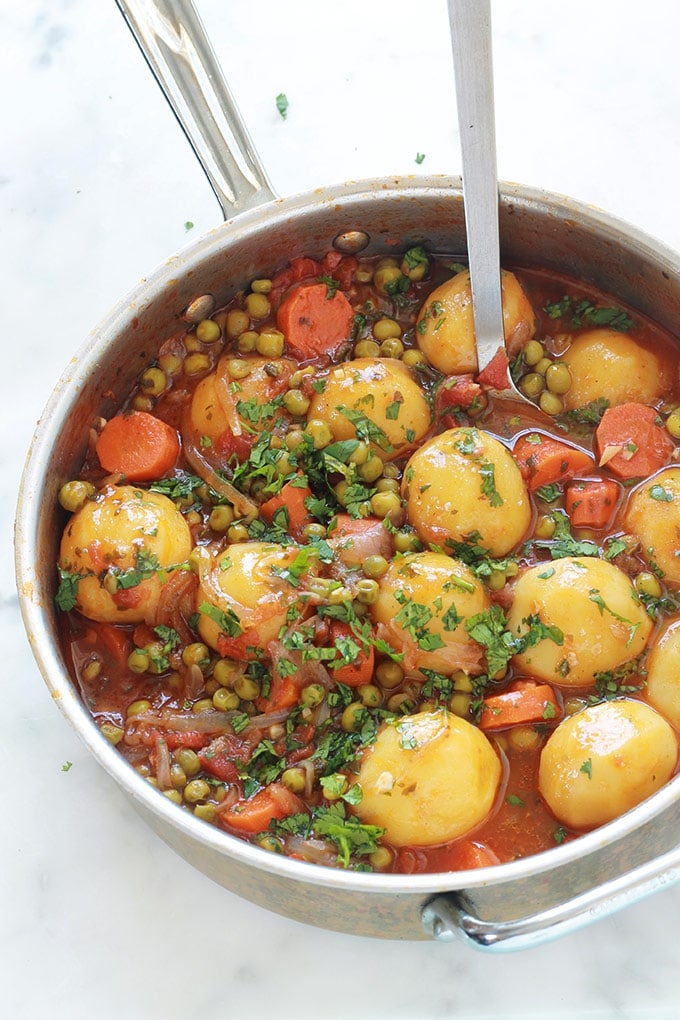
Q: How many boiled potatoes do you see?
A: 13